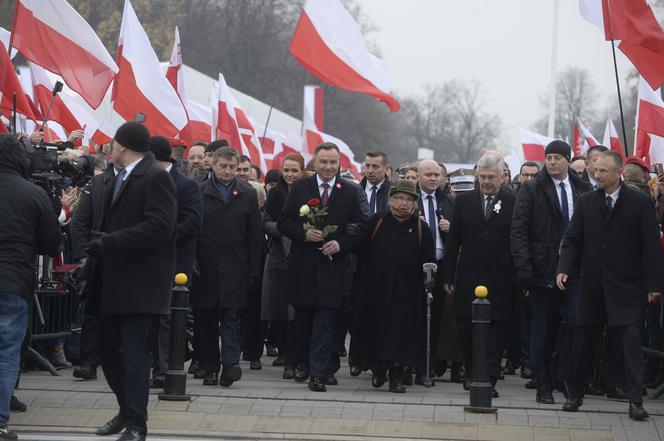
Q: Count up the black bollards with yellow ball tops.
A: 2